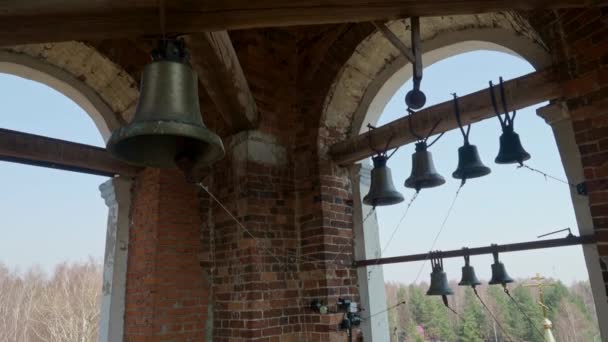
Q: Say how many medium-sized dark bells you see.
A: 4